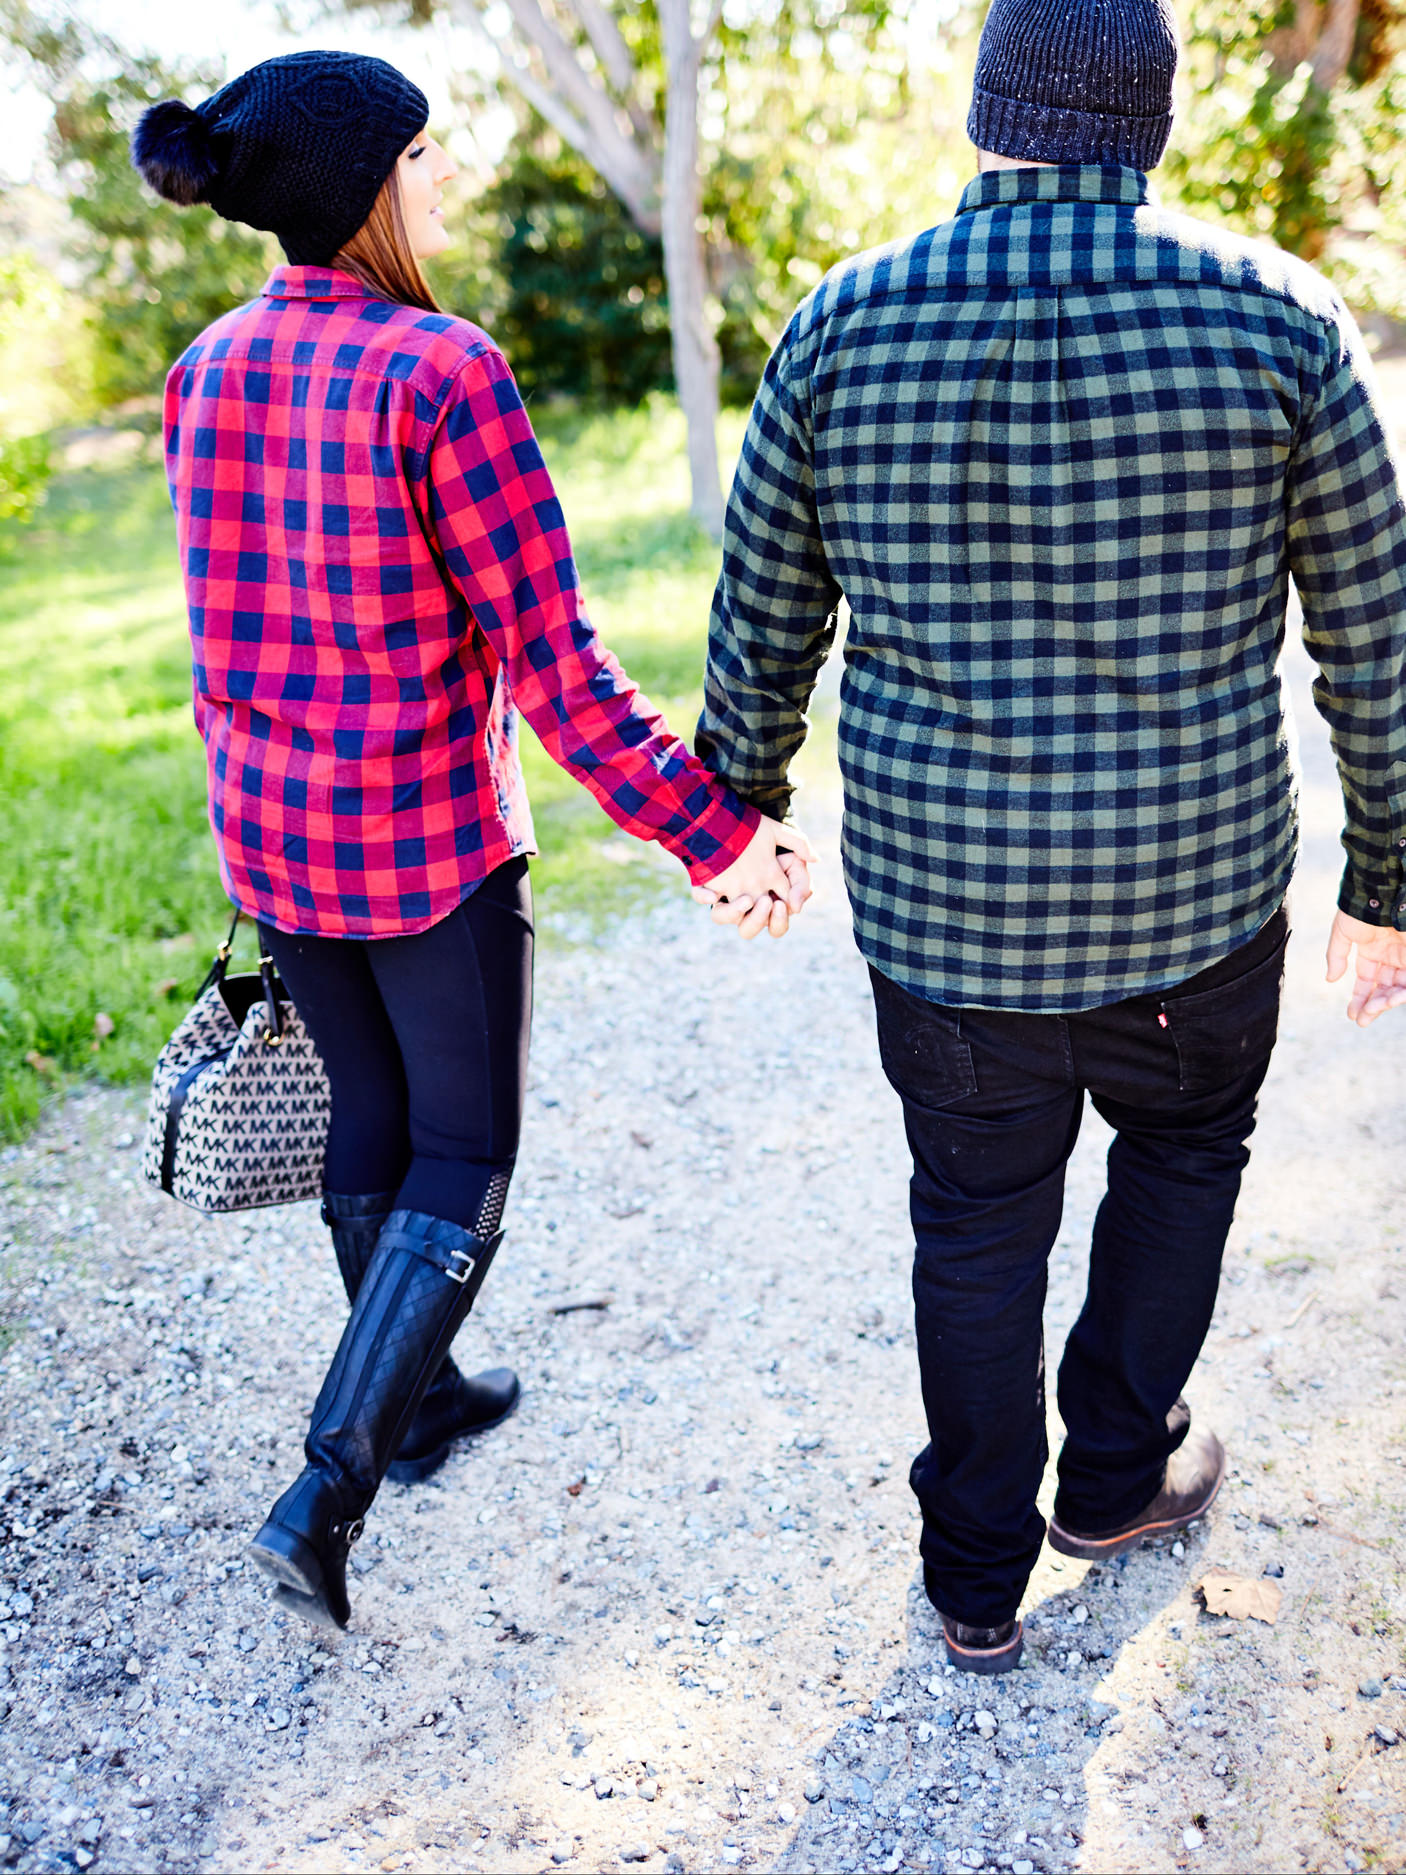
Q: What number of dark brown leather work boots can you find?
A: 2